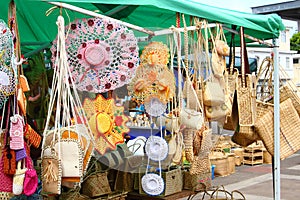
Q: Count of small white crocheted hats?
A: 3